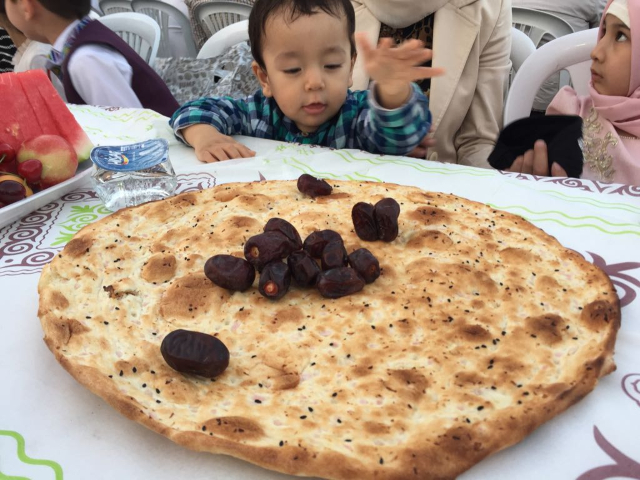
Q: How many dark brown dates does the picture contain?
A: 13